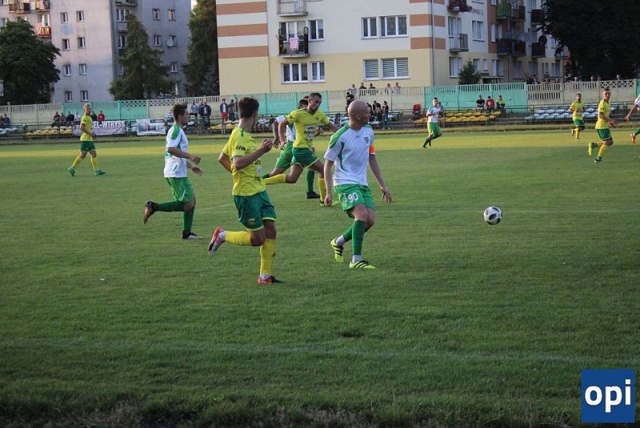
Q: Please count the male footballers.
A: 10